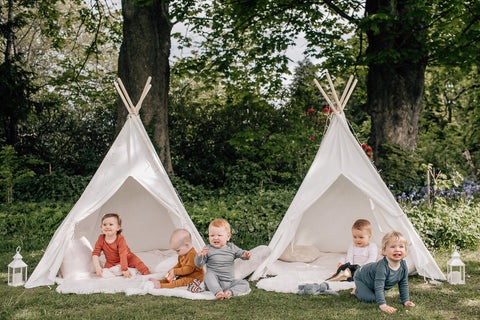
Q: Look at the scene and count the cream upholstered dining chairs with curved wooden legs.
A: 0